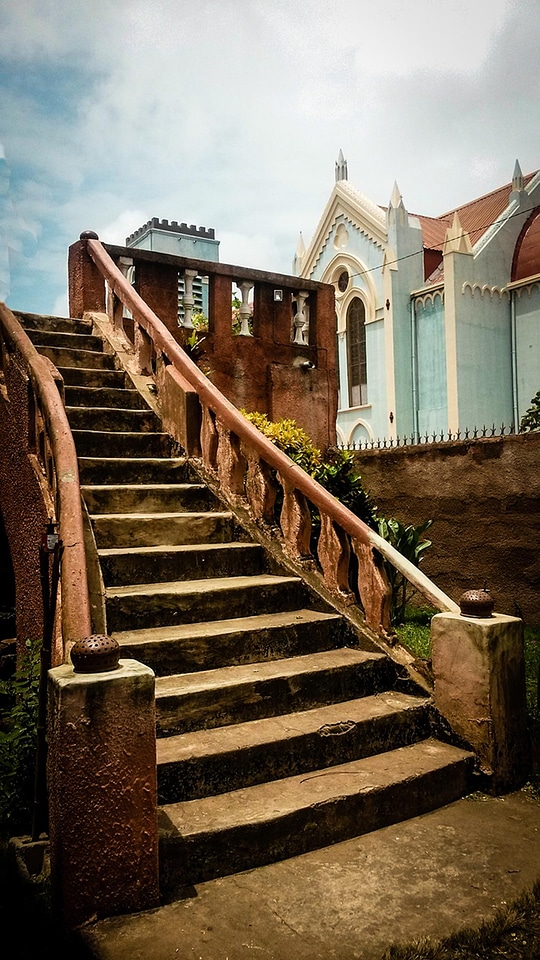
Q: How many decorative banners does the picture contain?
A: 0